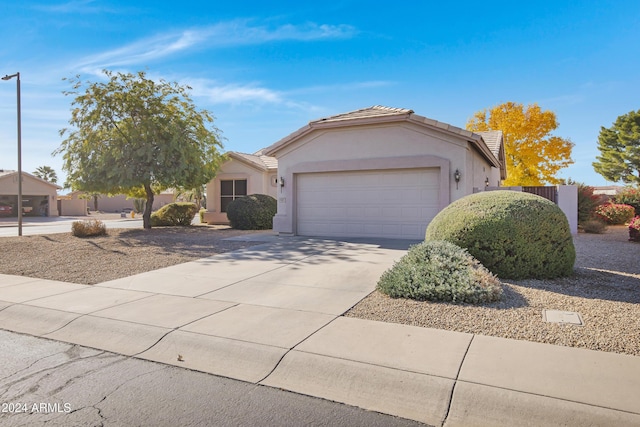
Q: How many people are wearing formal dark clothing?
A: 0